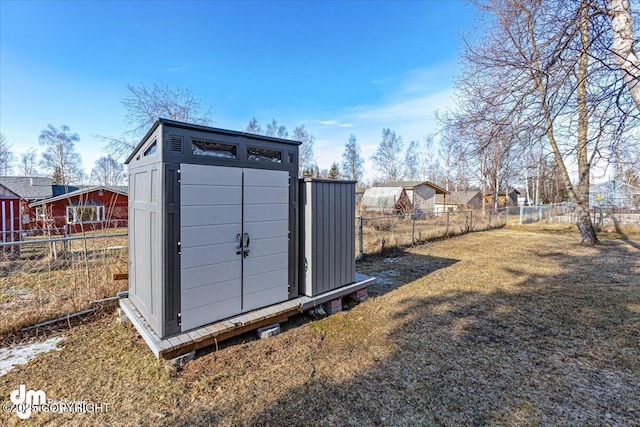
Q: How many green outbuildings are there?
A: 0